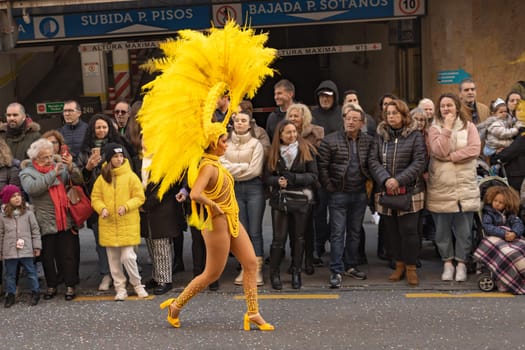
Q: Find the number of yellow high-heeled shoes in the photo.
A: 2